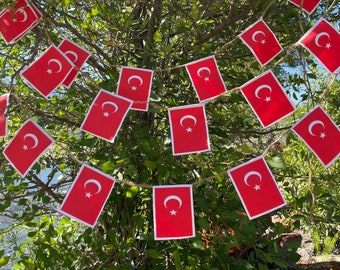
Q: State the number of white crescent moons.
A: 15